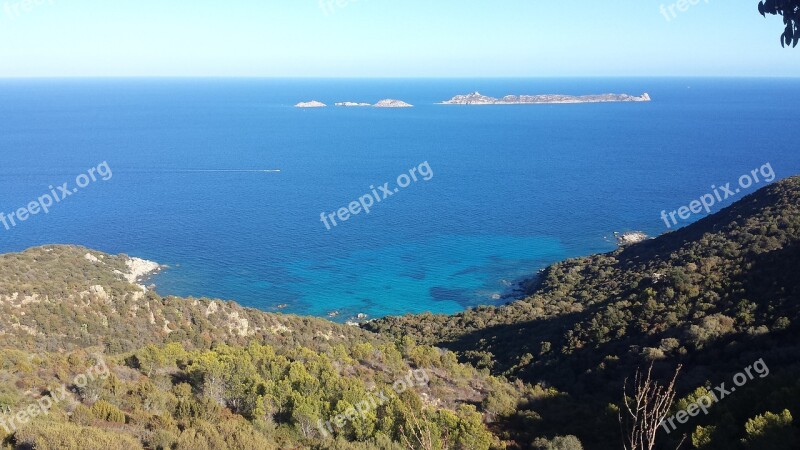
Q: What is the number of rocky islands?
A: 4